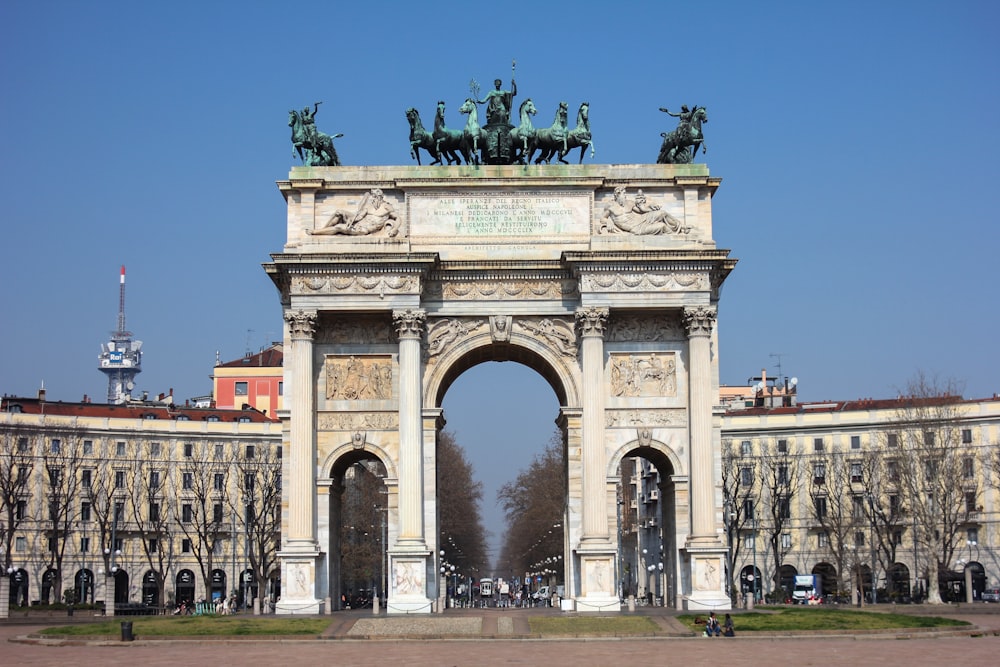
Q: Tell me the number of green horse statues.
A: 8